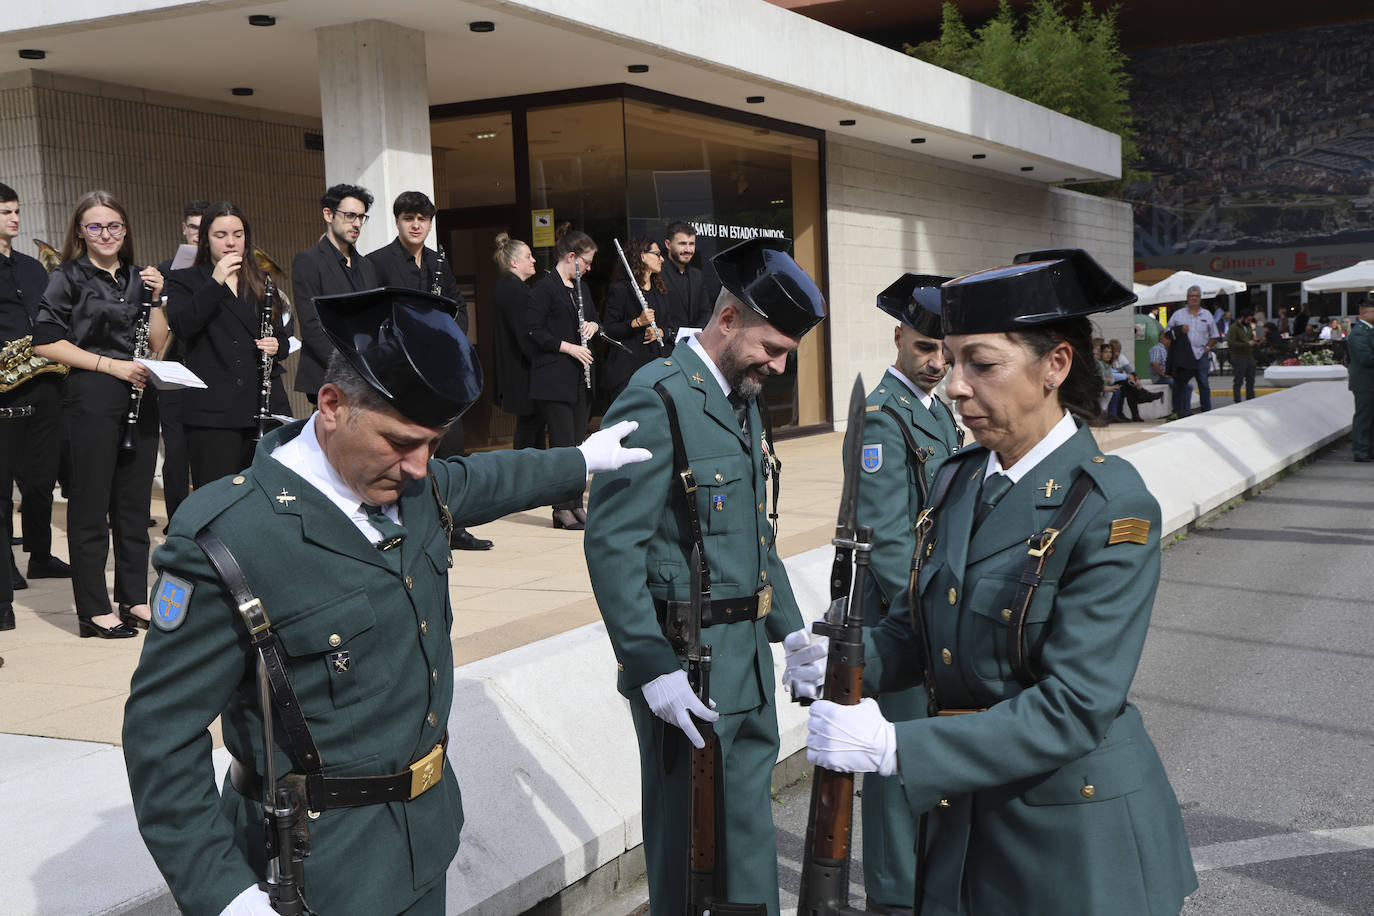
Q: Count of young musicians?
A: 10